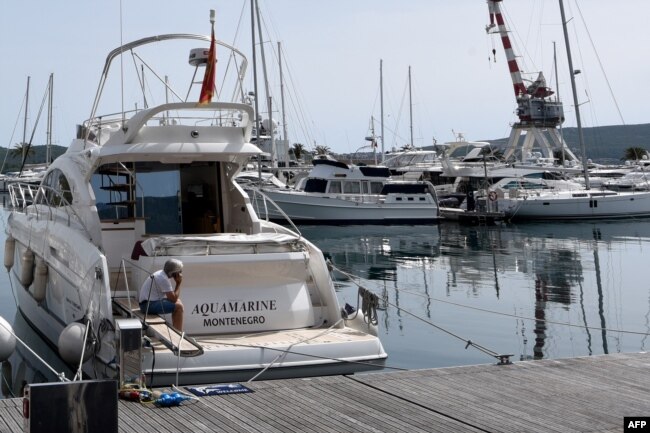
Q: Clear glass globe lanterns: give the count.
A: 0